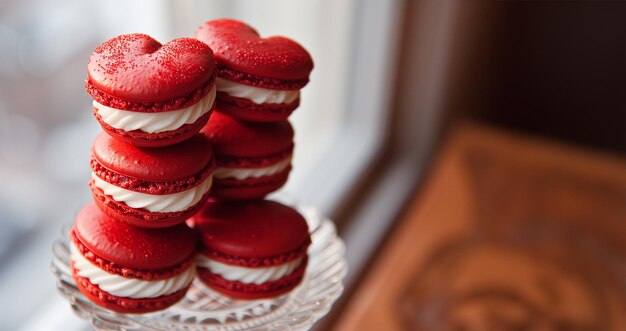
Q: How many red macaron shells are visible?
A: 12